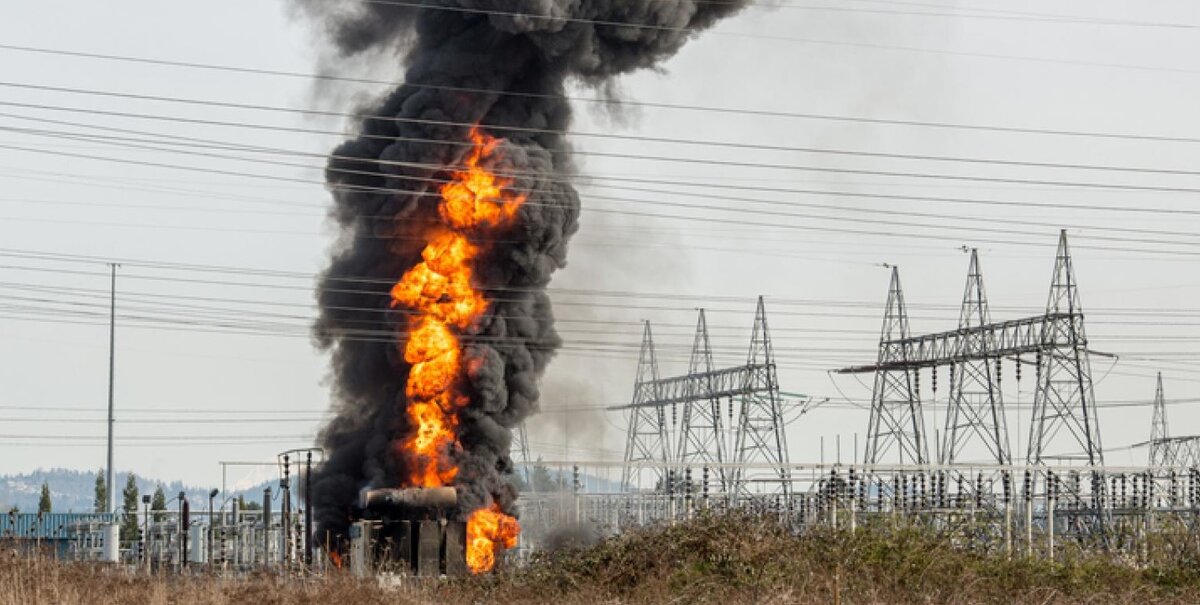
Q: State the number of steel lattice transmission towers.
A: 7